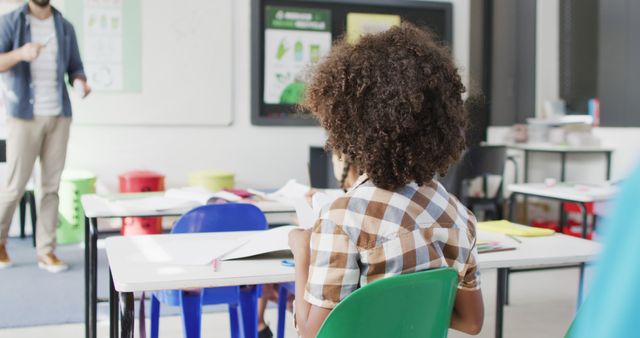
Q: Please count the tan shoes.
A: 2